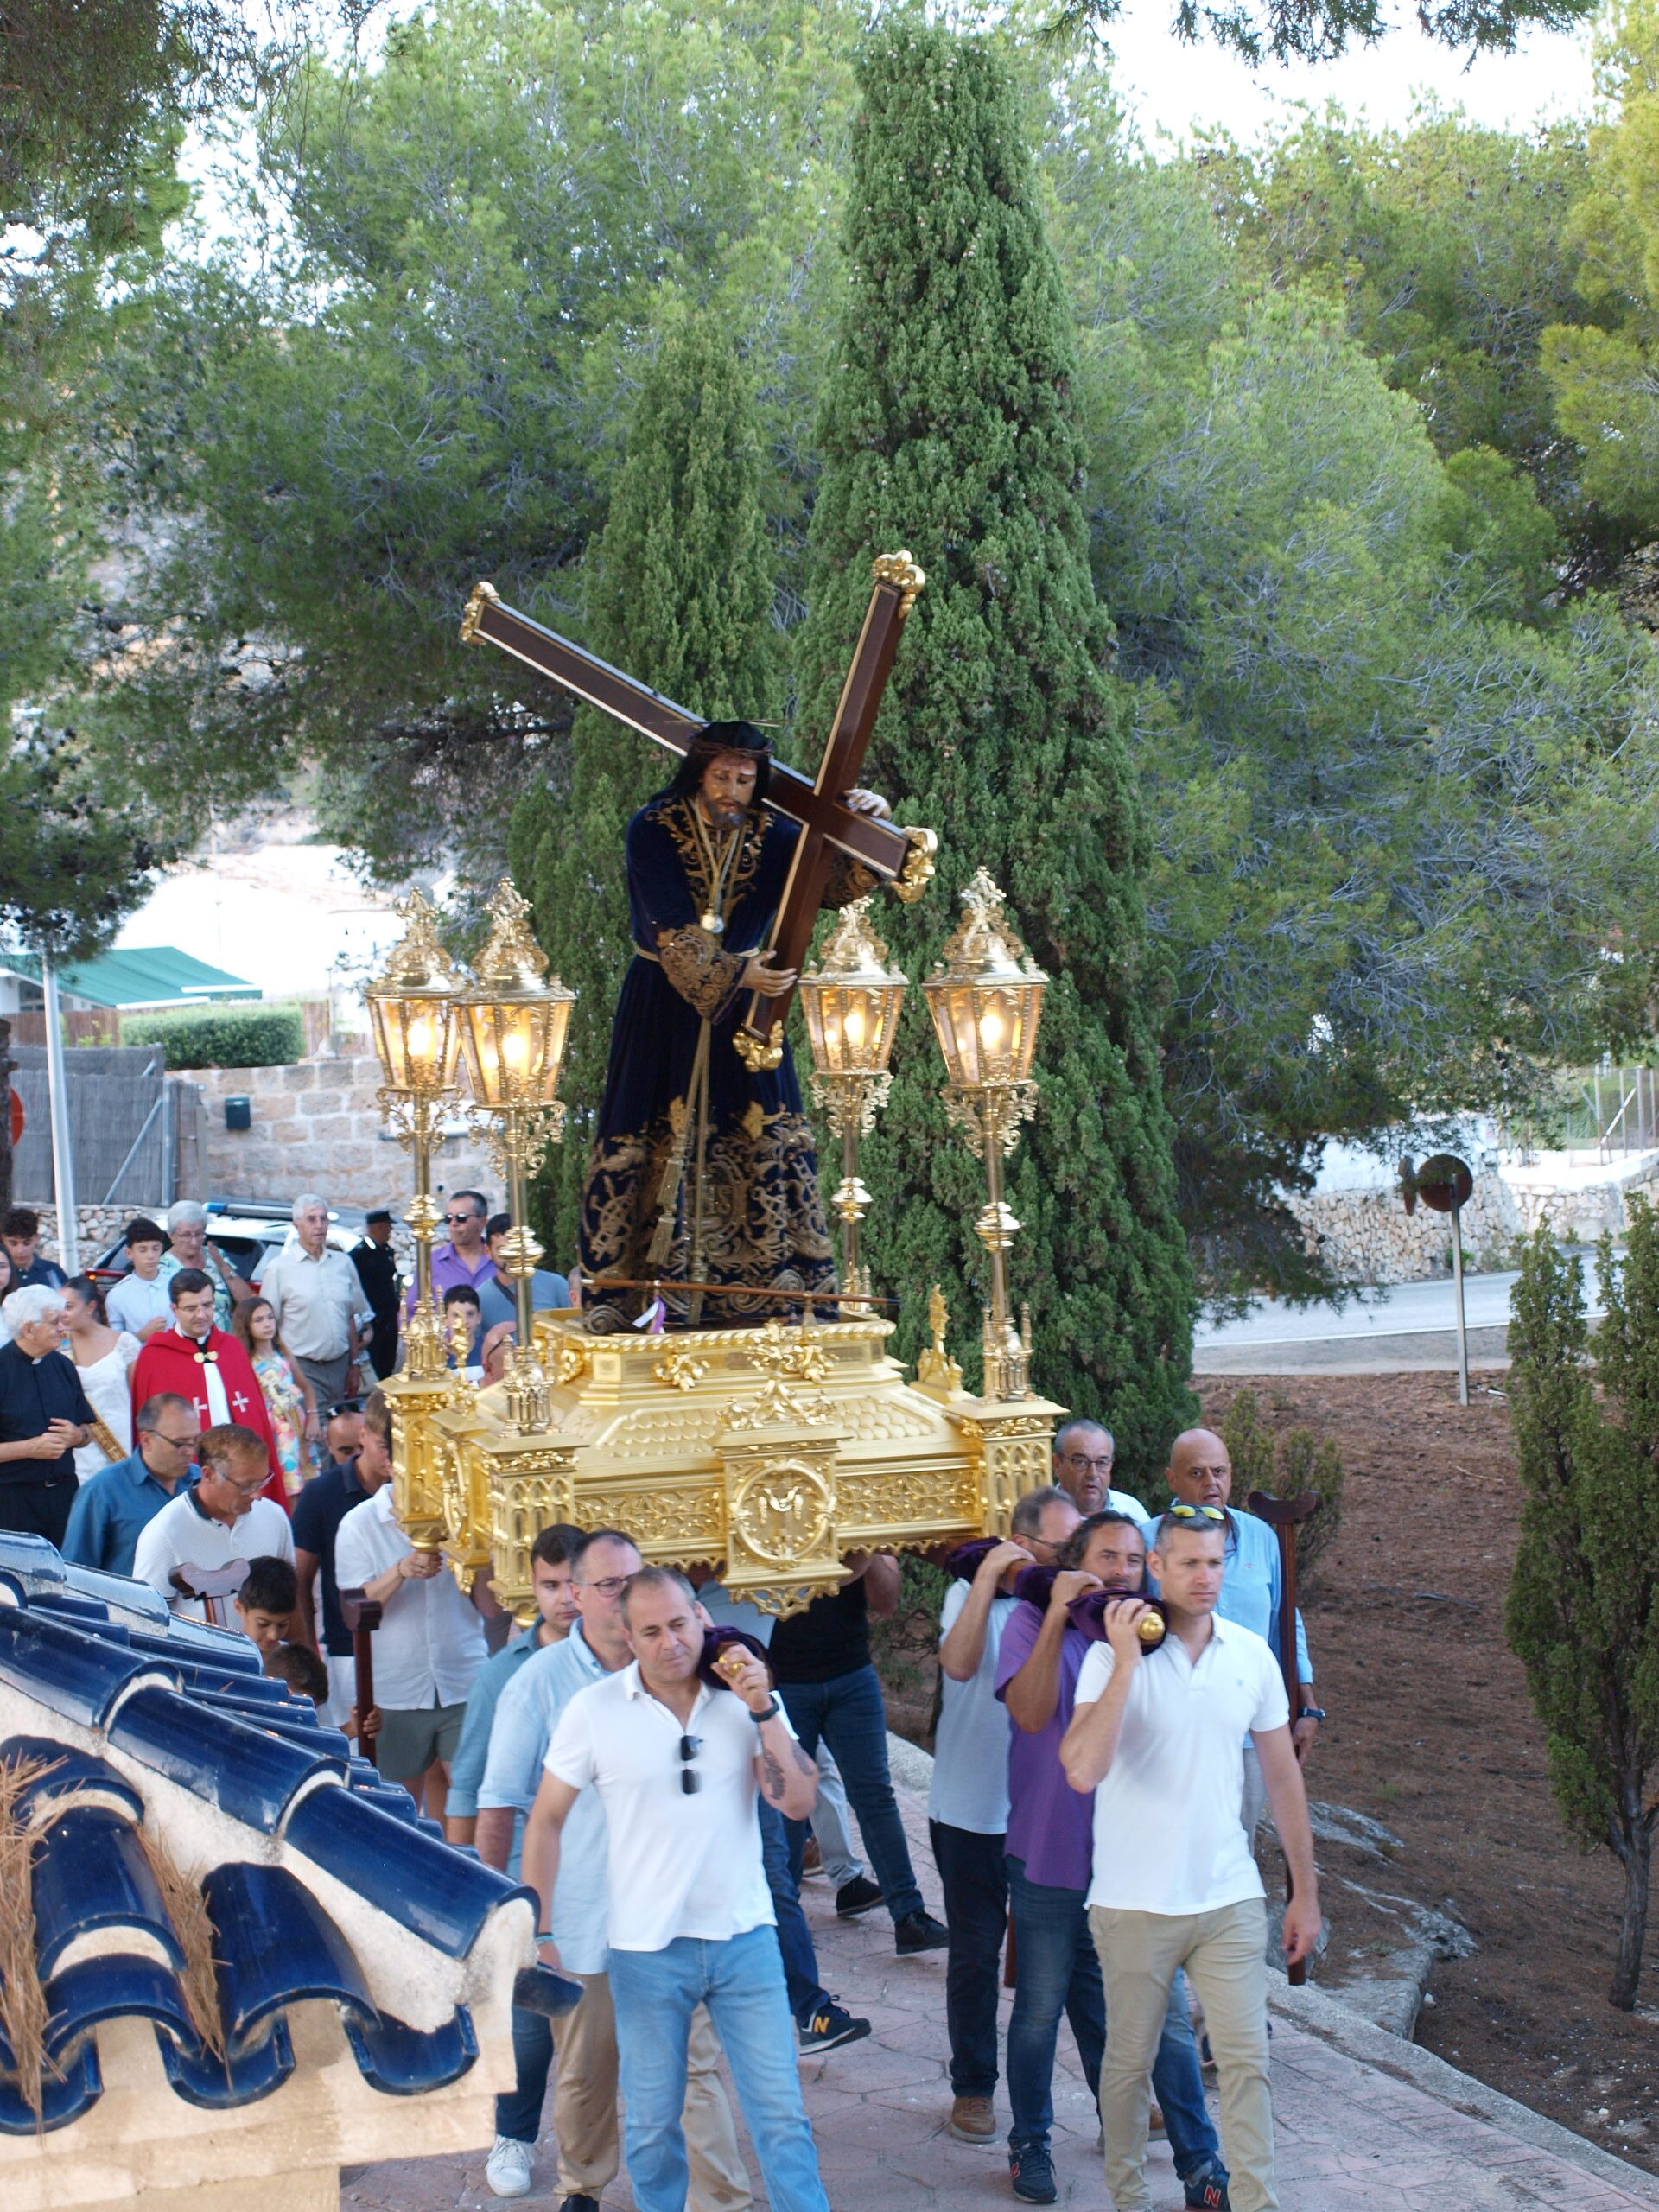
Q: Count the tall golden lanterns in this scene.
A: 4